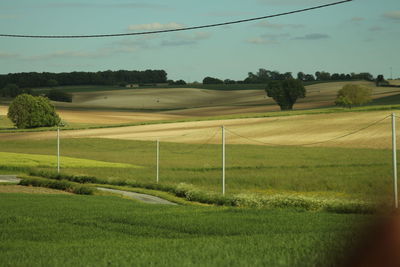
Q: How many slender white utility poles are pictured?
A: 4